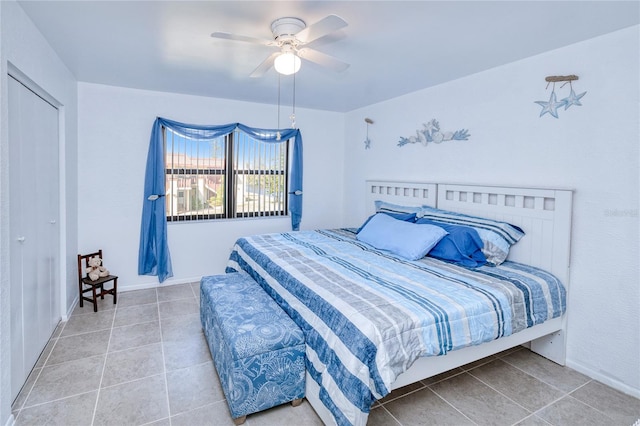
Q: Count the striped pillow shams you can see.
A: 2